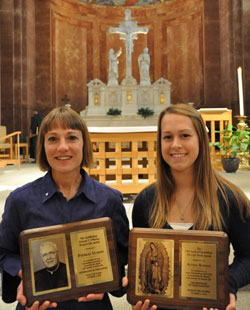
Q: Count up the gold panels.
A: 4